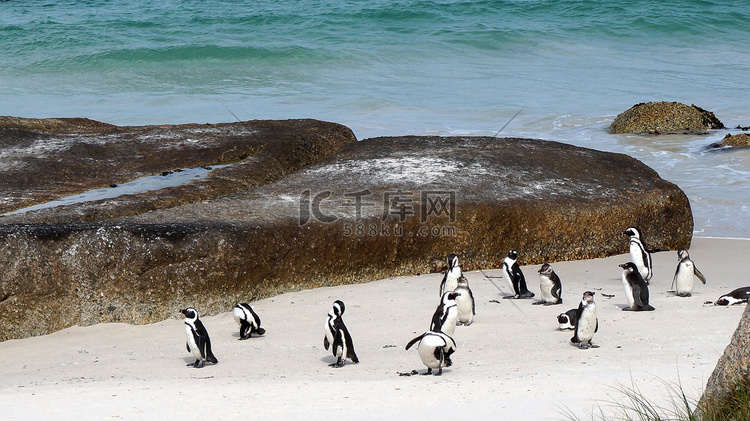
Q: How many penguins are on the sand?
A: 15